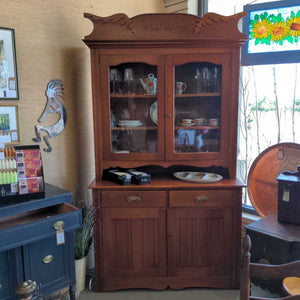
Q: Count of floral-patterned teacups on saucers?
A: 3